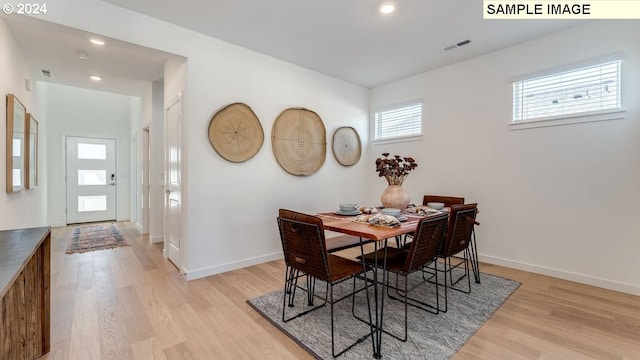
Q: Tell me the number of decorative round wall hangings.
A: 3